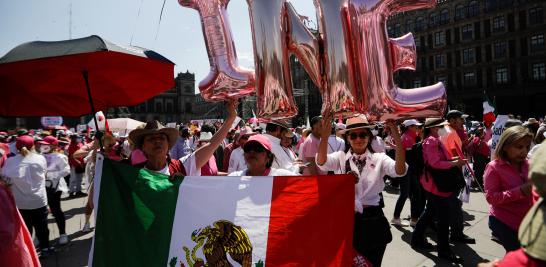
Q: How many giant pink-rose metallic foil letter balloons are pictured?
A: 3